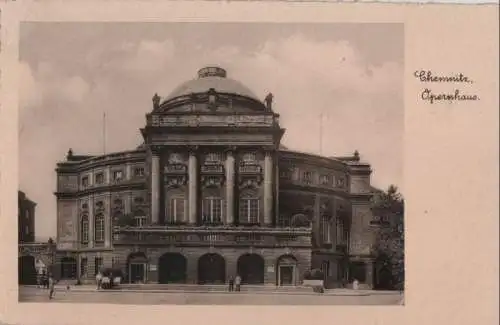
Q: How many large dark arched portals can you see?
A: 3